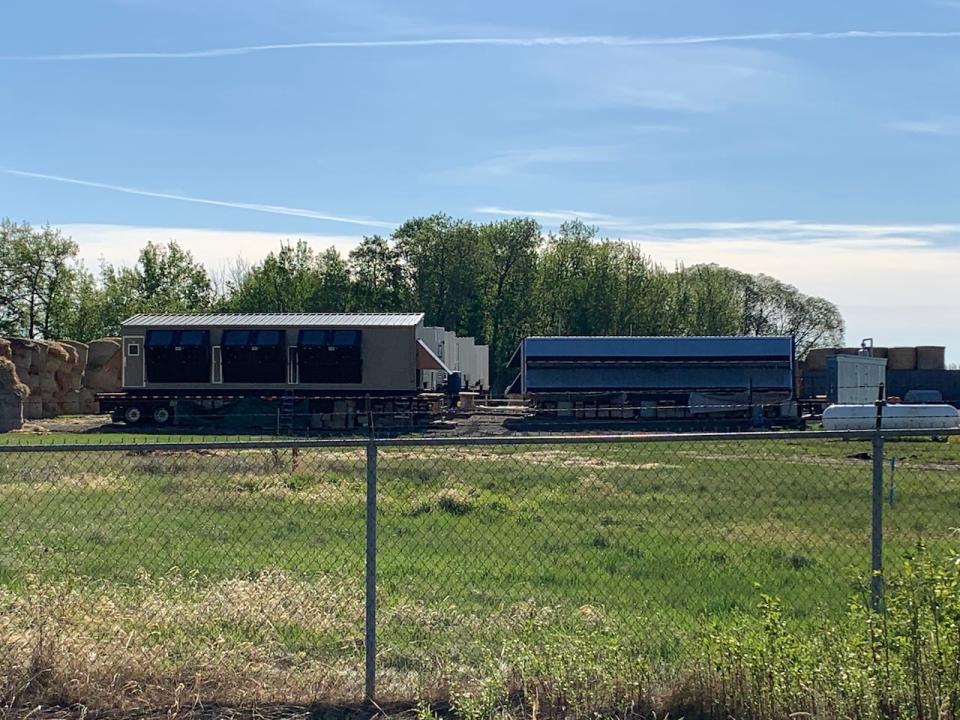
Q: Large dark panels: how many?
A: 3